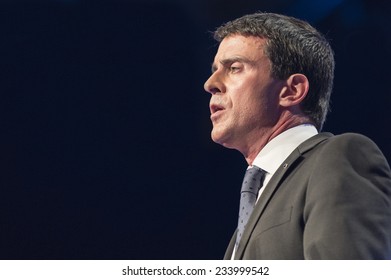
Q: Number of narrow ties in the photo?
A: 1